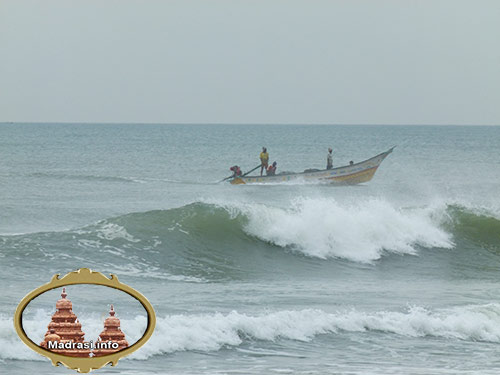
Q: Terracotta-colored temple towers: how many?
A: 2